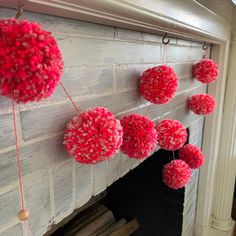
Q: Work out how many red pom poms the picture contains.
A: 9